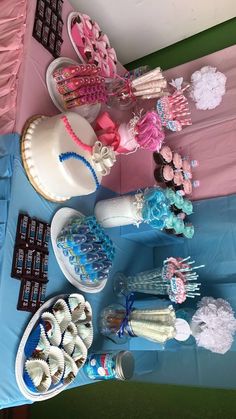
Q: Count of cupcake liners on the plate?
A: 11